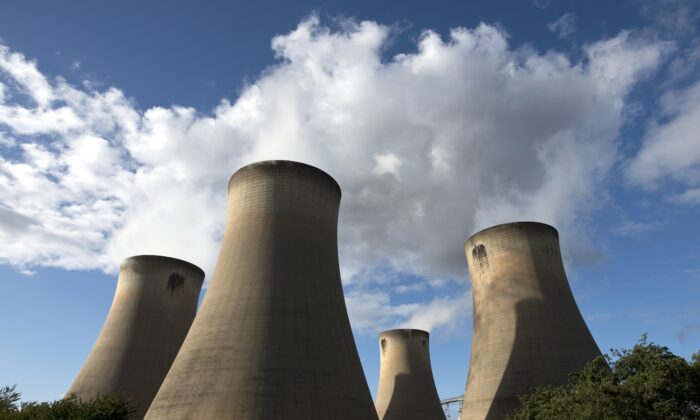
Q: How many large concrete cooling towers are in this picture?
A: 4